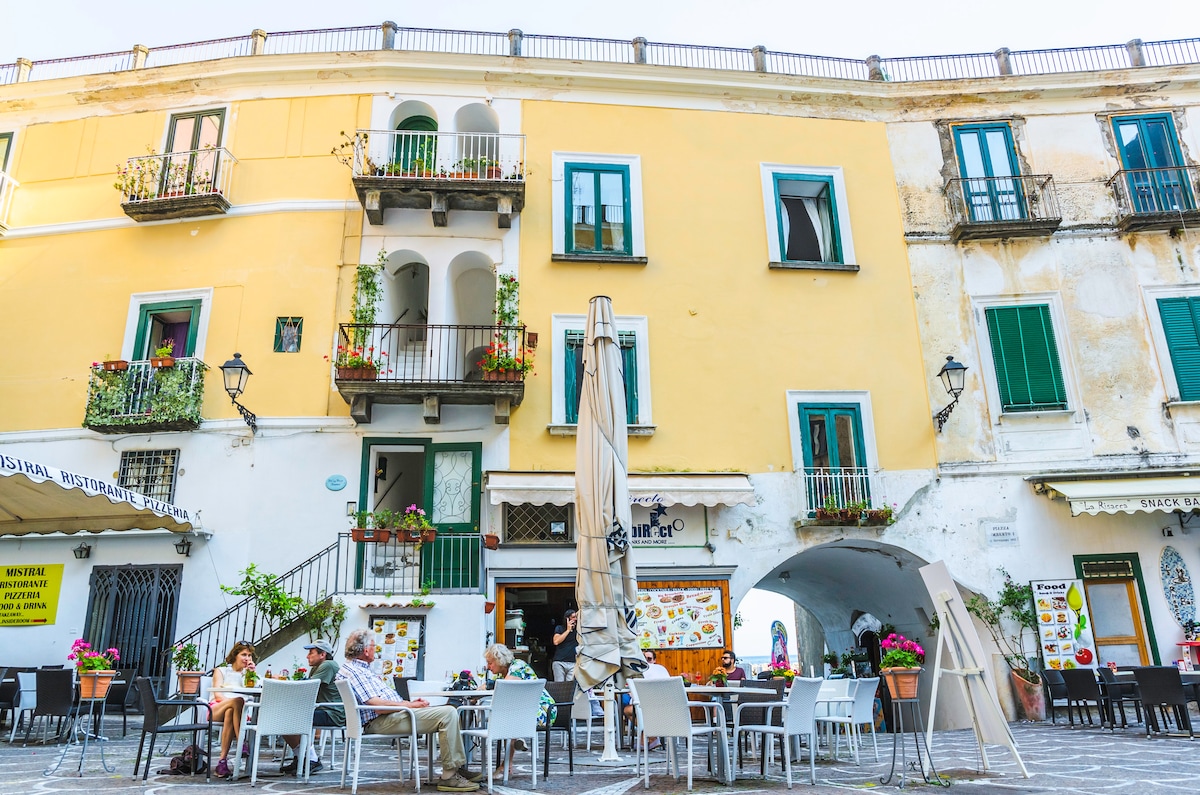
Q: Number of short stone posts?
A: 10